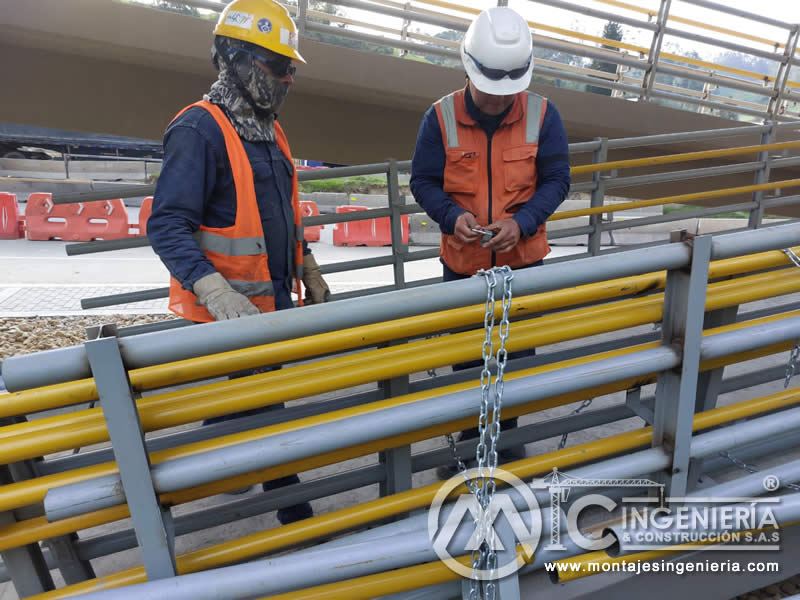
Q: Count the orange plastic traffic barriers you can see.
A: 5